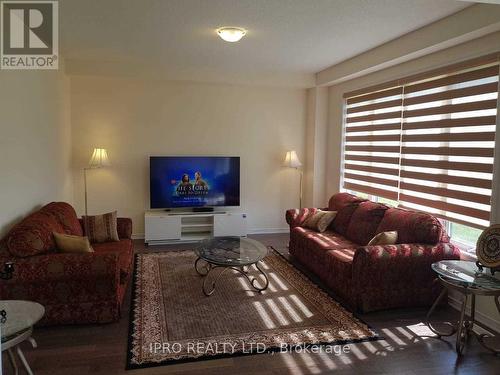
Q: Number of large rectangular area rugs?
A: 1